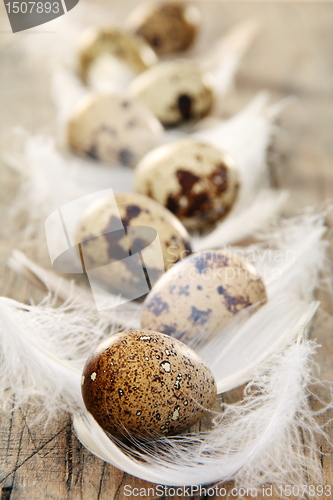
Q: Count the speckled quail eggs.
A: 8